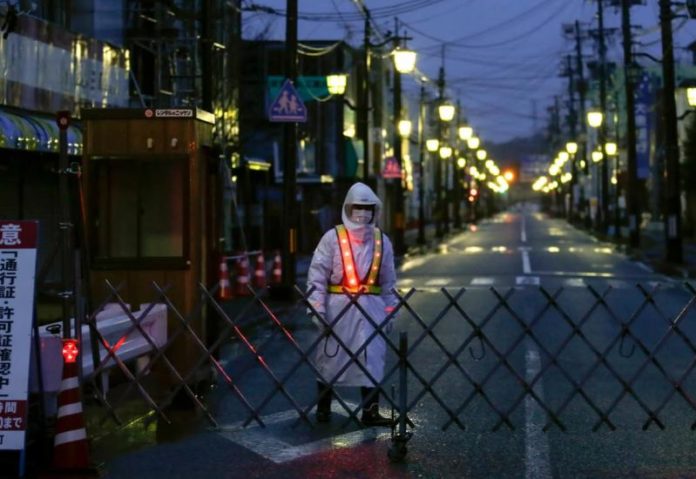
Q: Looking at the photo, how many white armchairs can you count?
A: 0